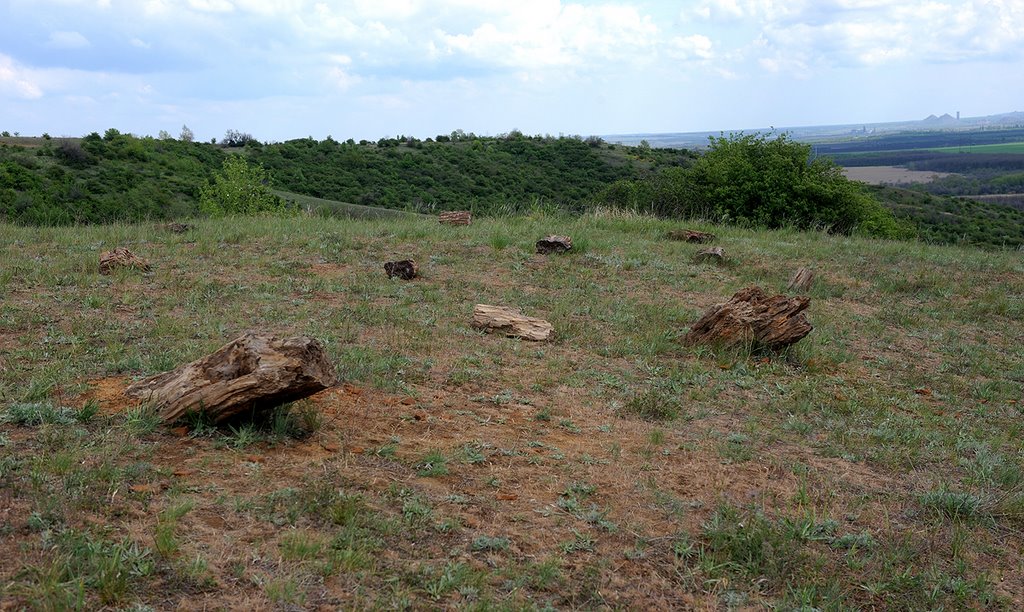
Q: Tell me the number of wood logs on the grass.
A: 11